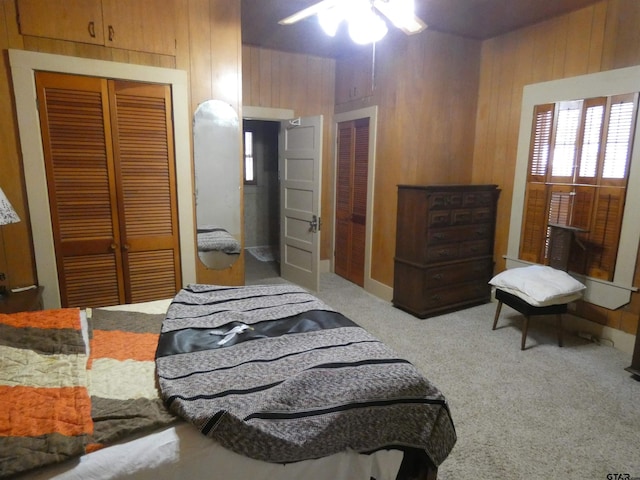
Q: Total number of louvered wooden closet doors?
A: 4